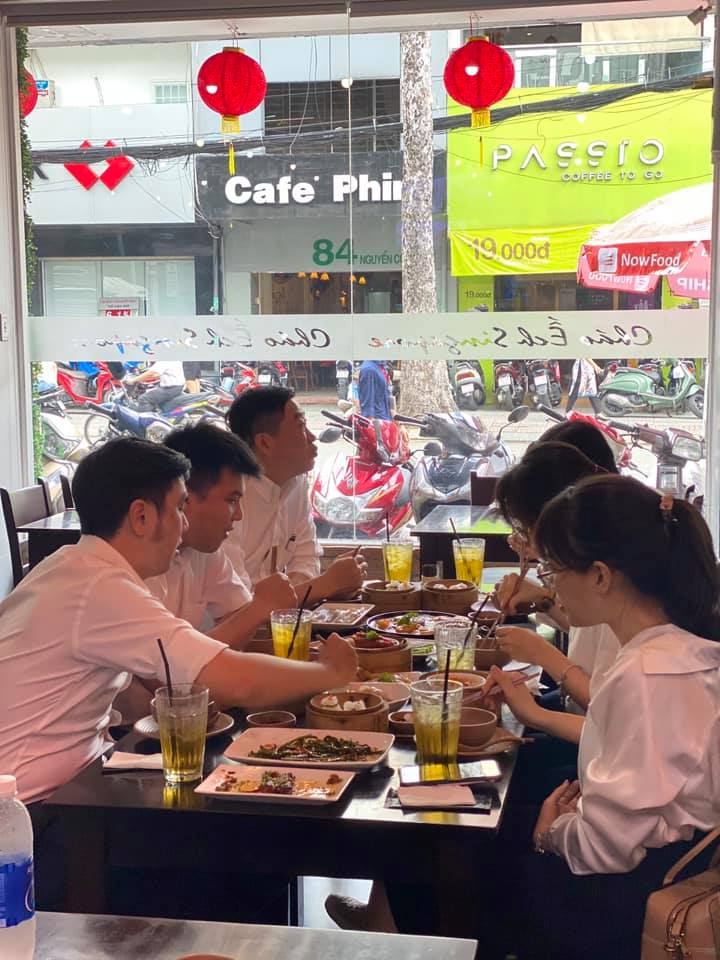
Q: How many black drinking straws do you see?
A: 6